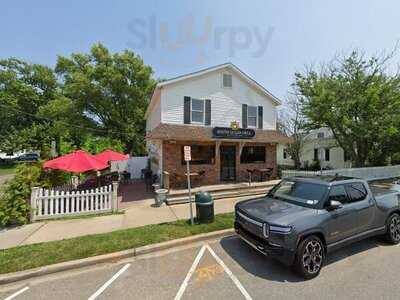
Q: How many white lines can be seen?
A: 4